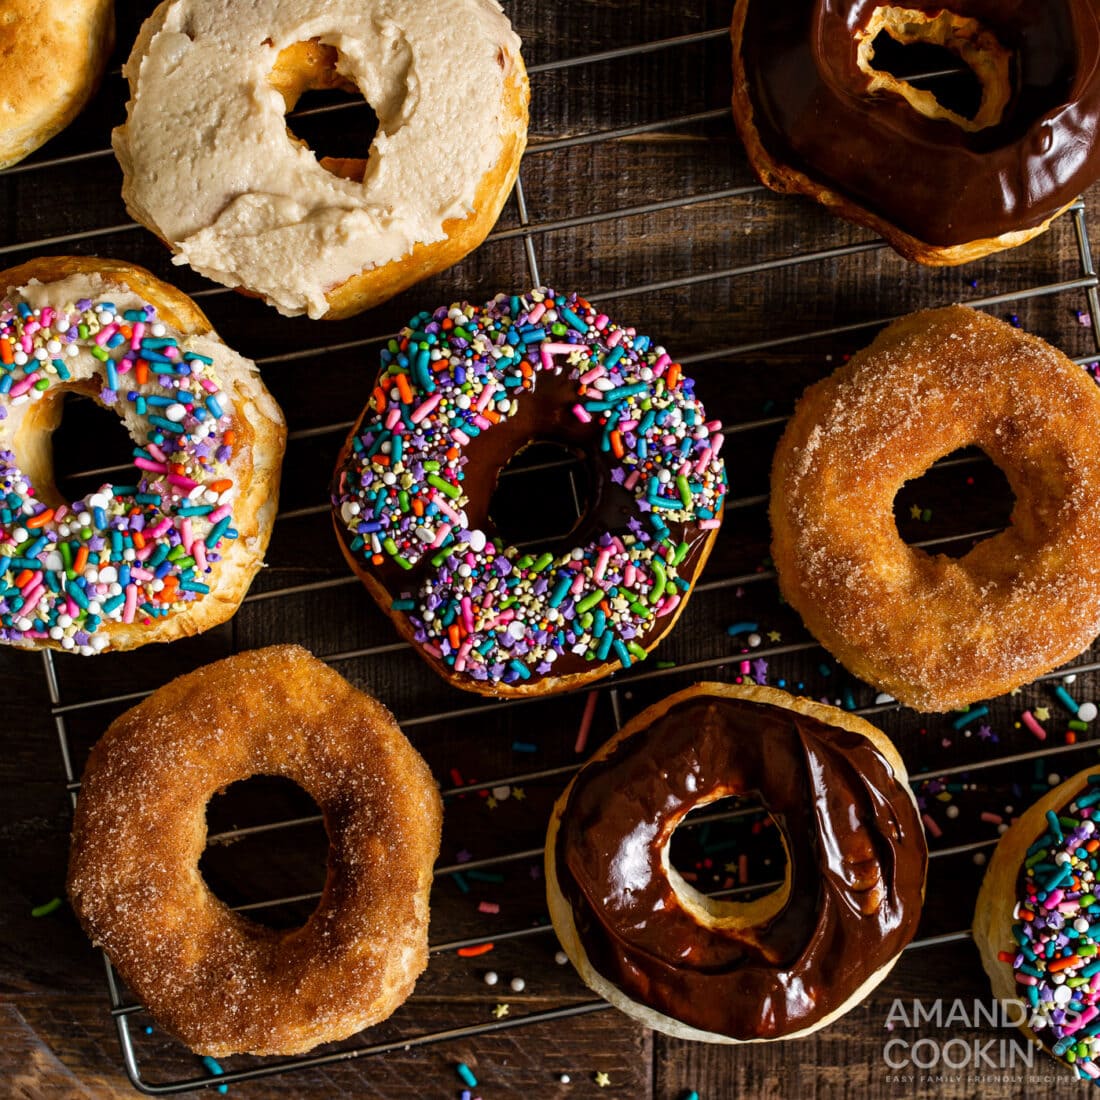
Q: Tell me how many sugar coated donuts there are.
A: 2